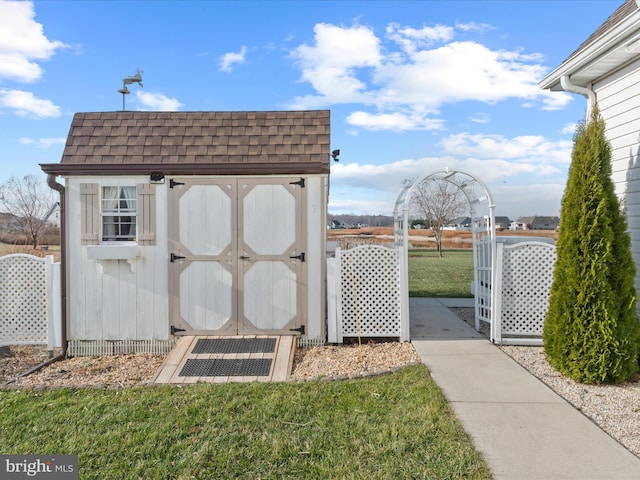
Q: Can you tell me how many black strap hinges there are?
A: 6